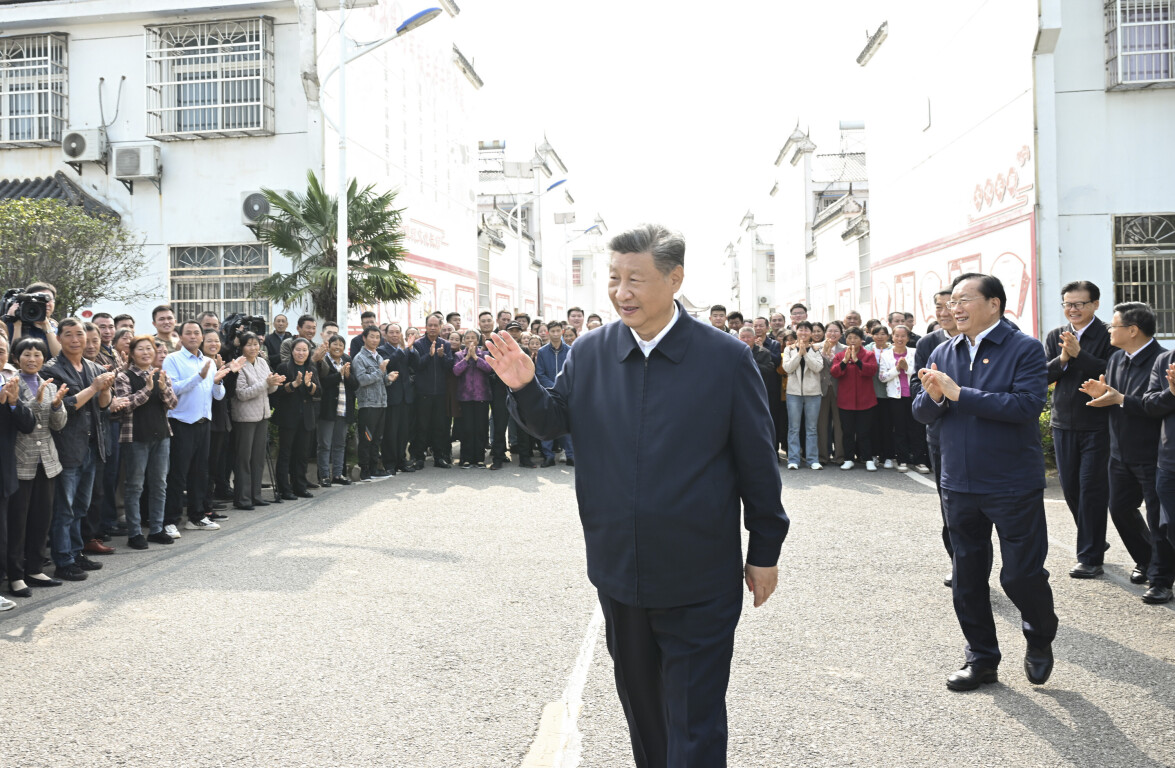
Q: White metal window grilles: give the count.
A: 5